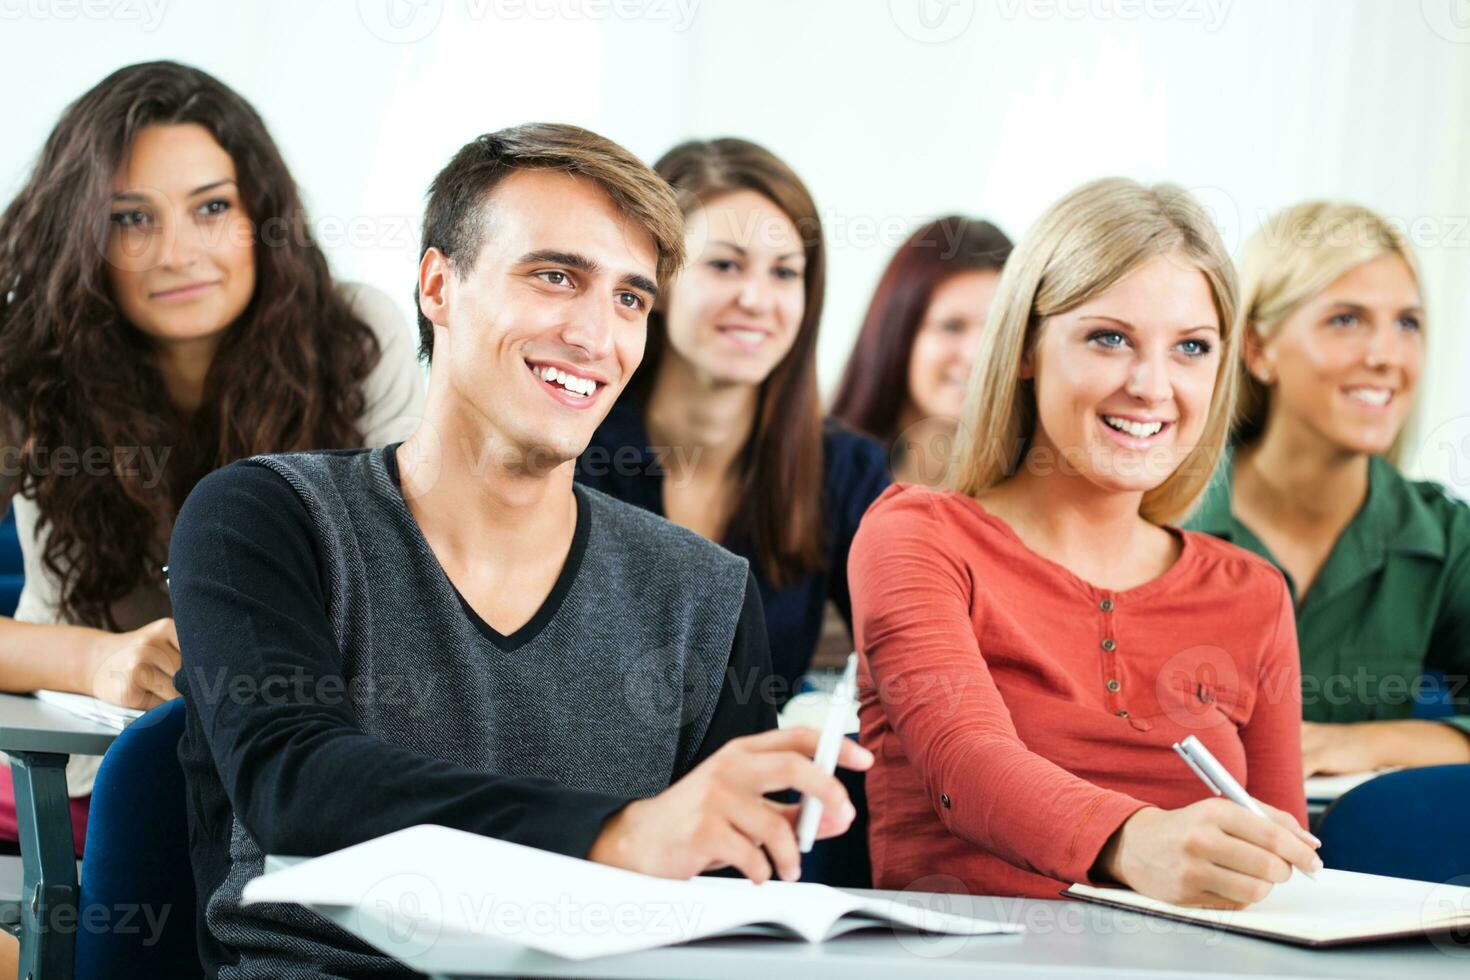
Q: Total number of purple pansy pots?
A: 0